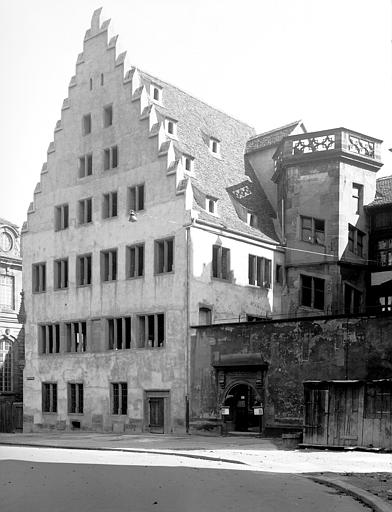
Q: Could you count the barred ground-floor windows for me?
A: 3